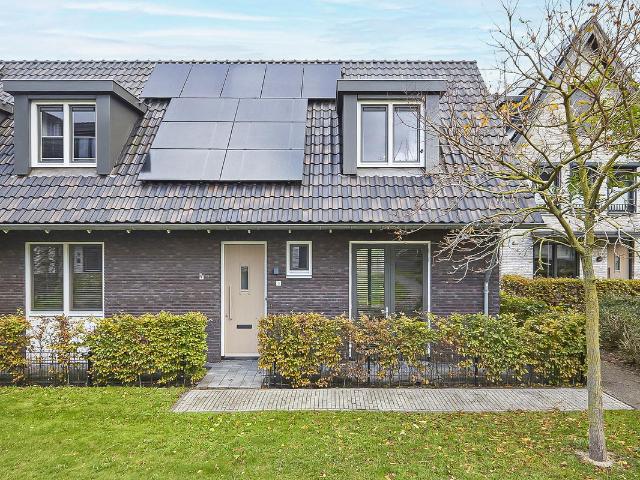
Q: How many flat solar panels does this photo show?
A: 11